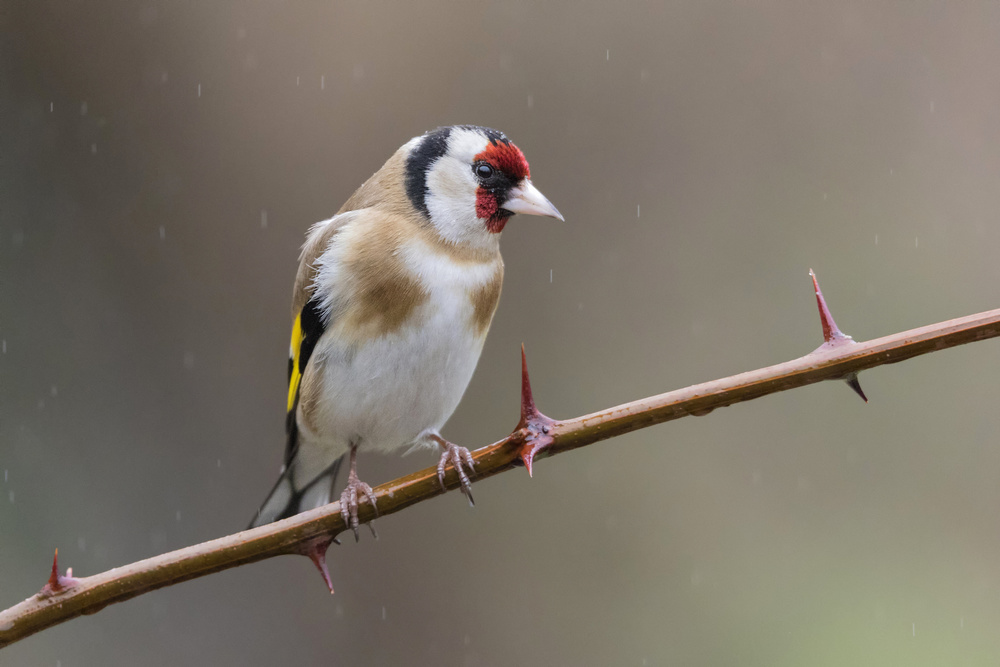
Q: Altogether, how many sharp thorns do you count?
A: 6